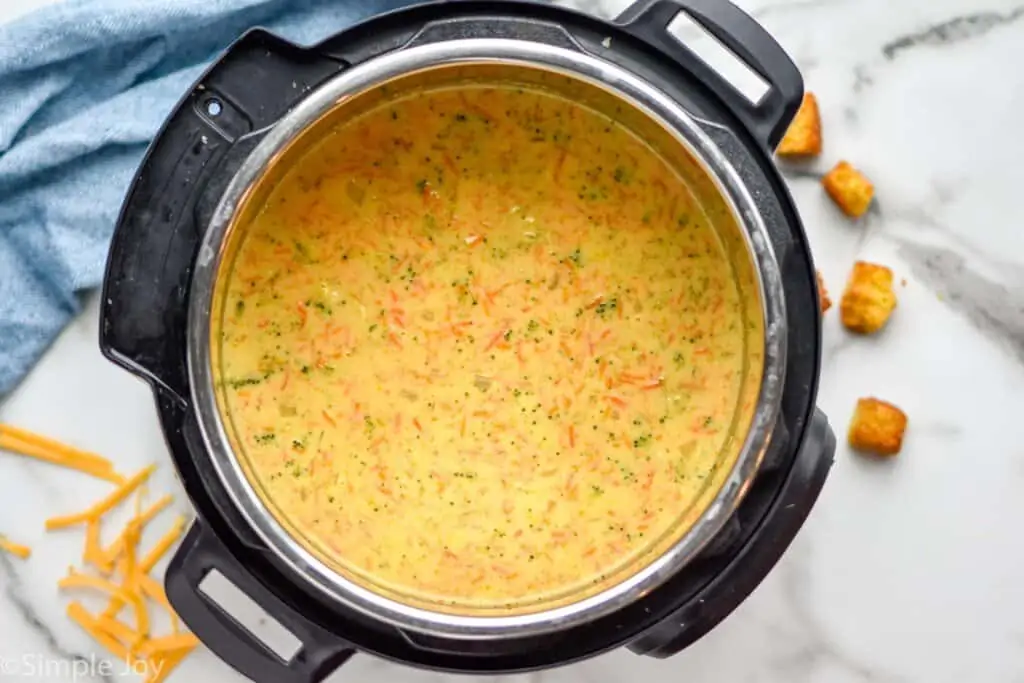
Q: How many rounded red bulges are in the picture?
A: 0